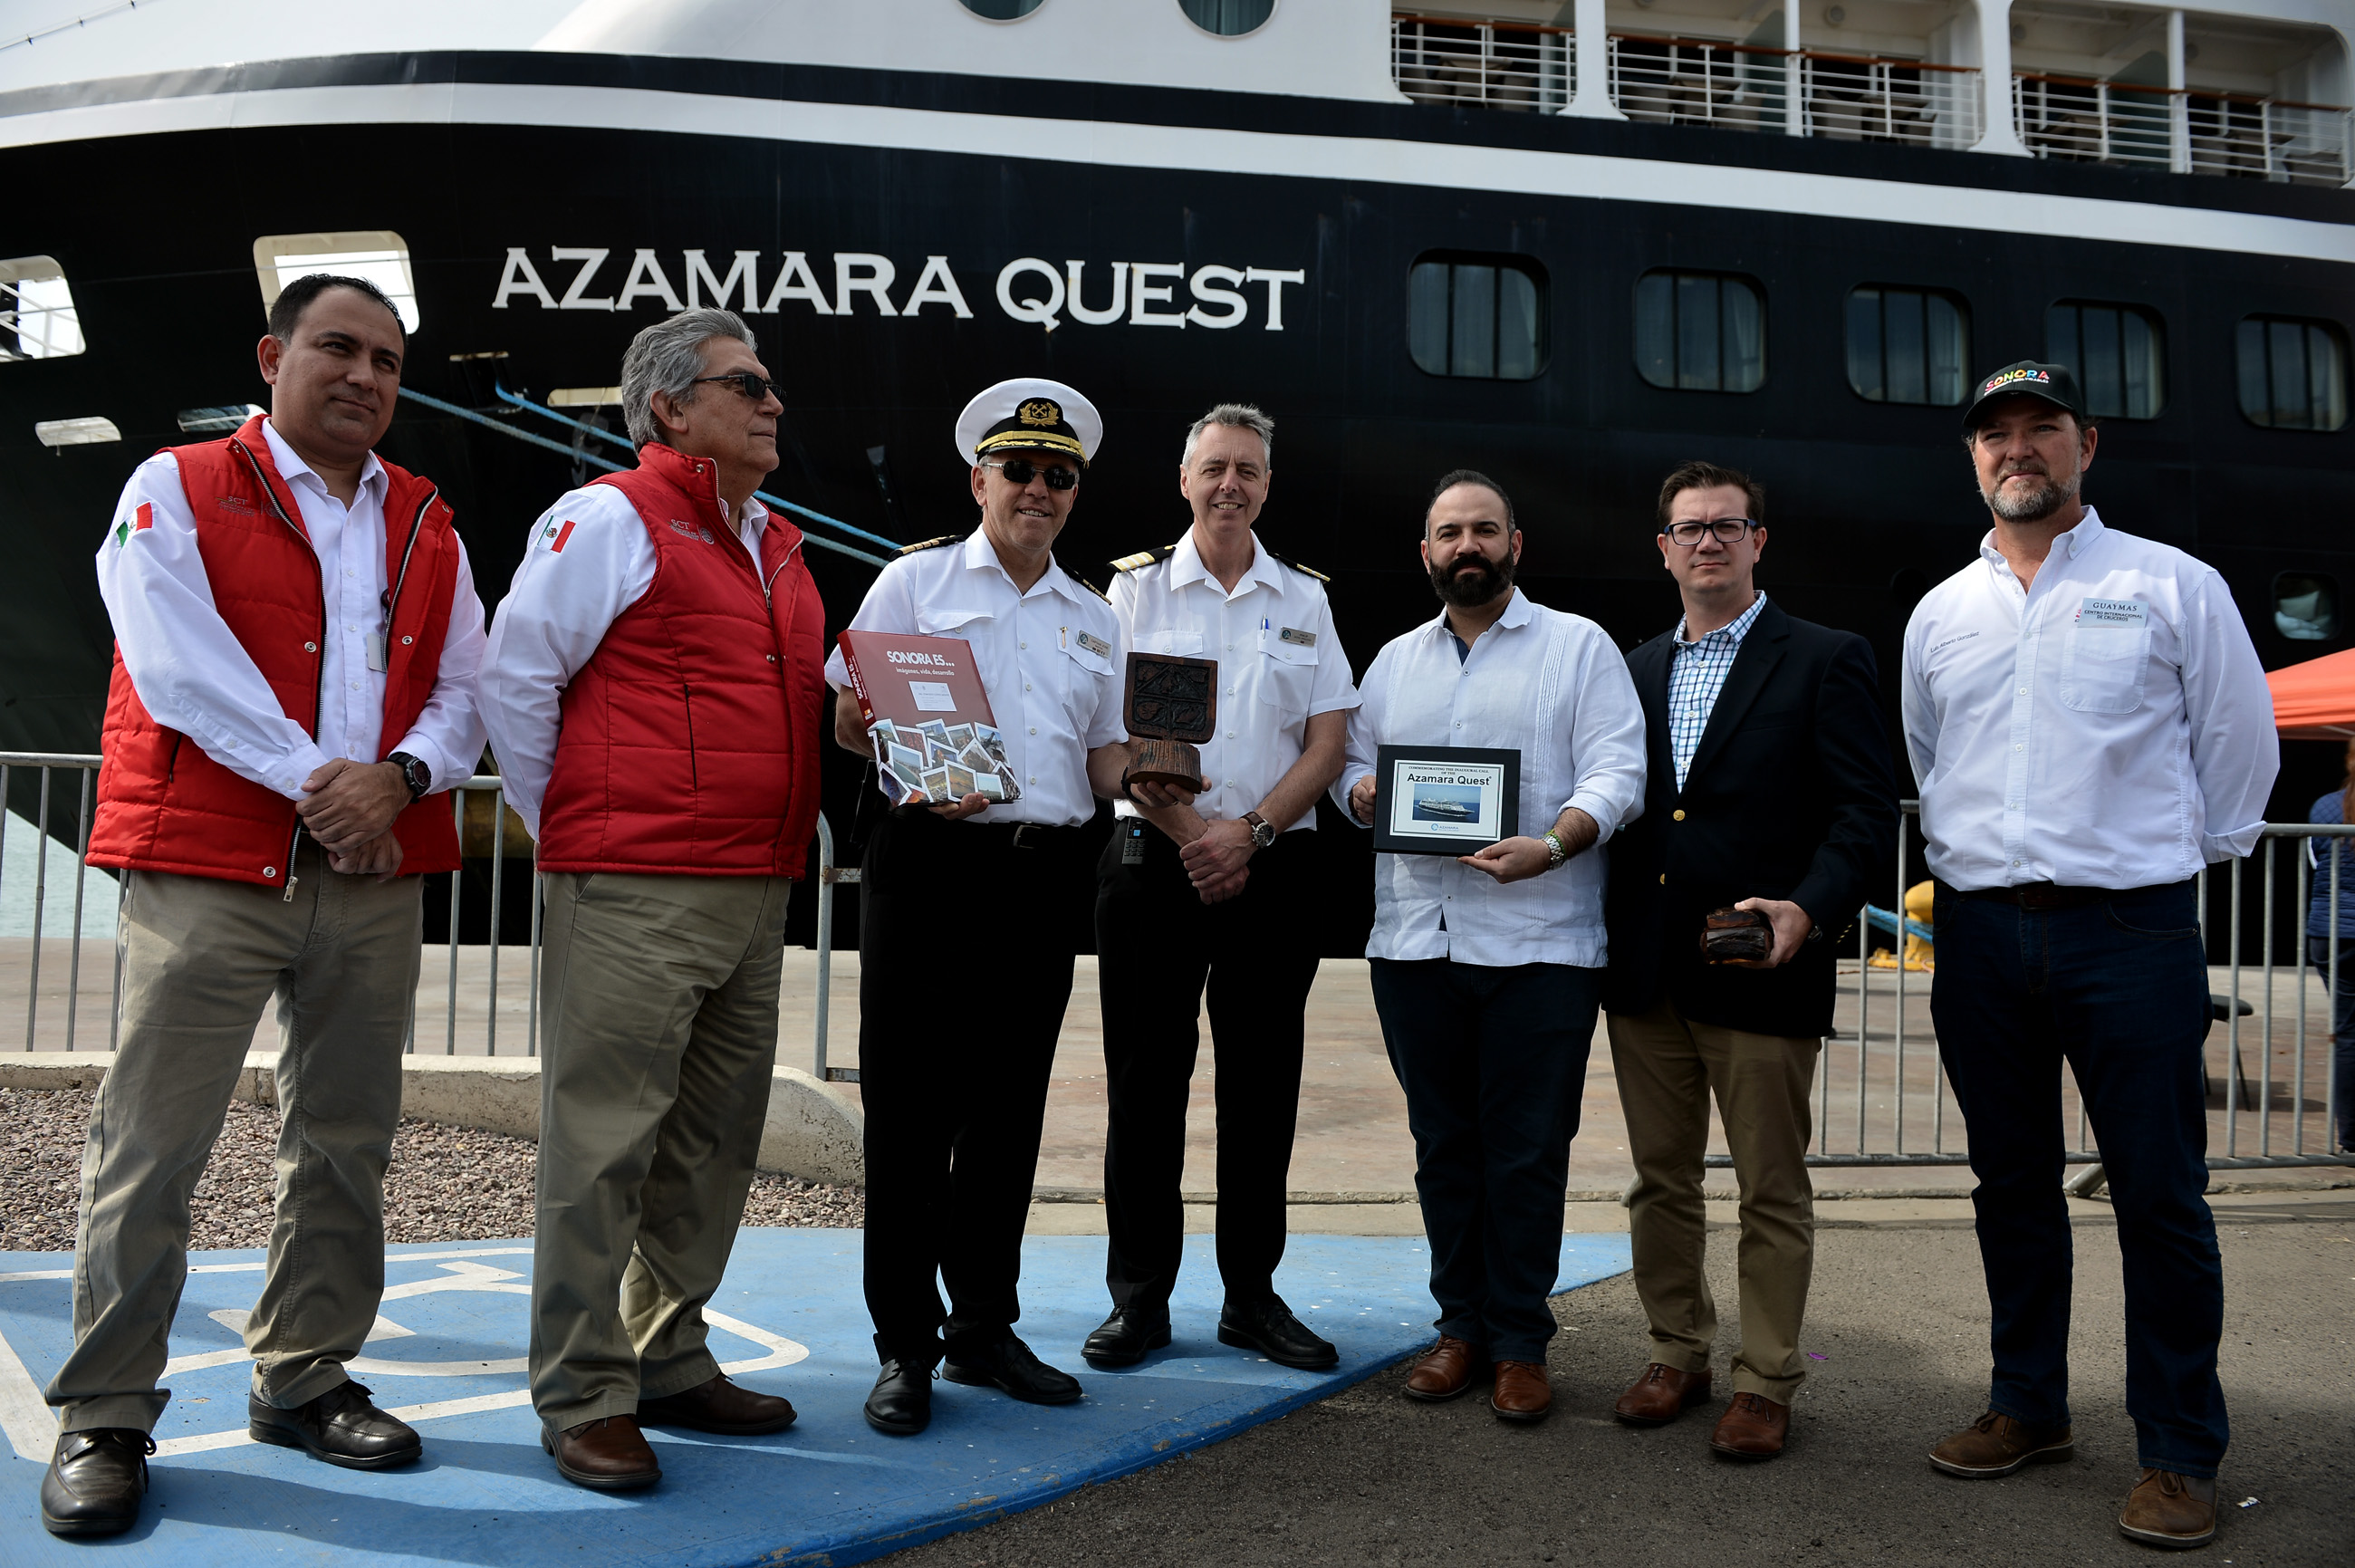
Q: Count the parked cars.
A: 0